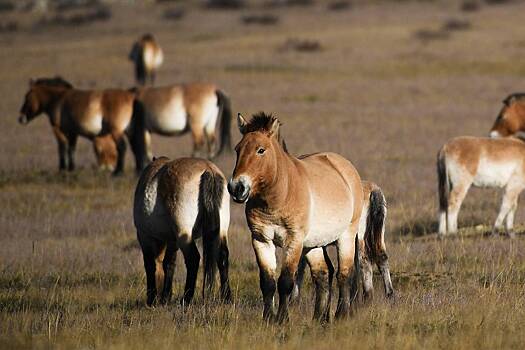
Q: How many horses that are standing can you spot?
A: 8